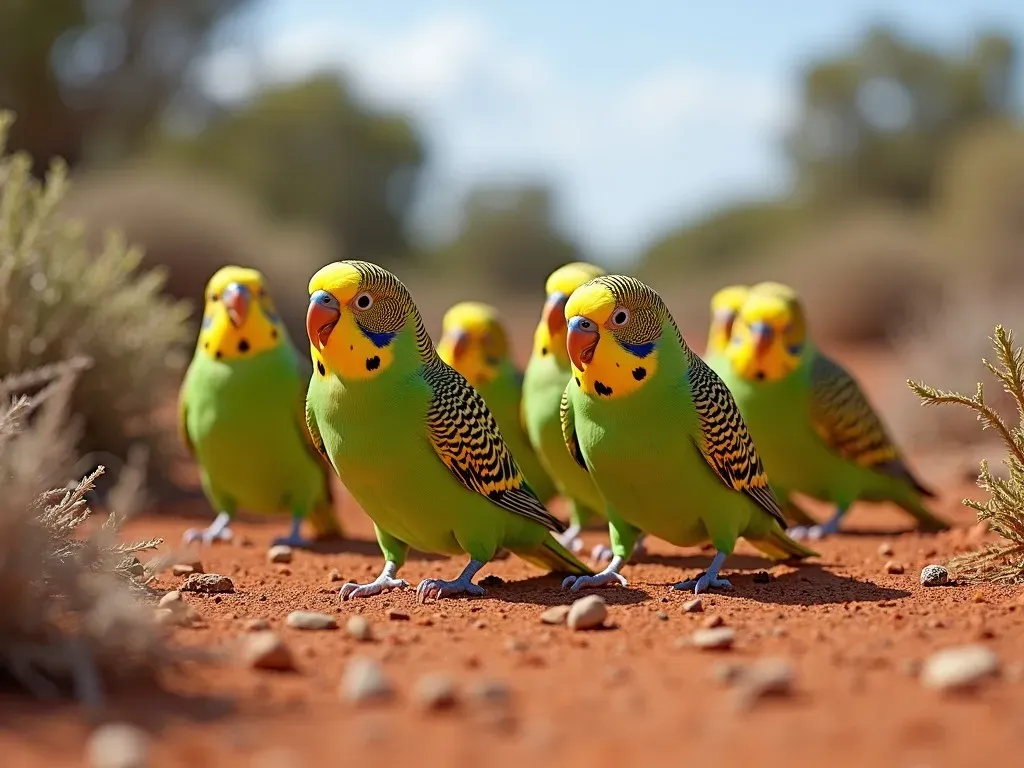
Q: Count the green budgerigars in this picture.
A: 7